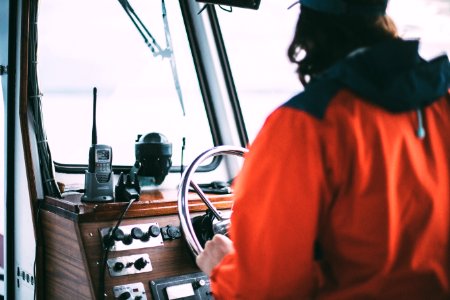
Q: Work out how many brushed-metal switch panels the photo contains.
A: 3